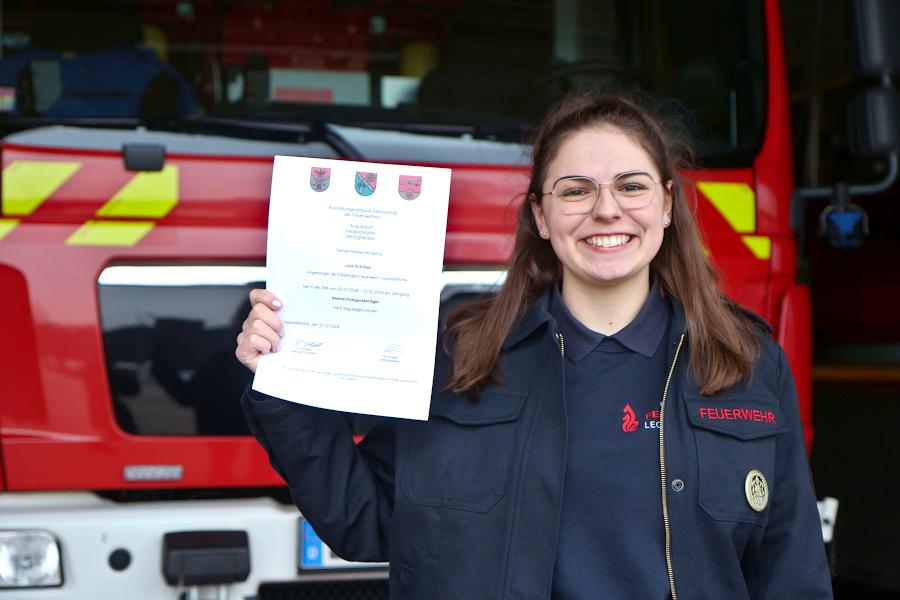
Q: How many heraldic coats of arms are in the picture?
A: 3